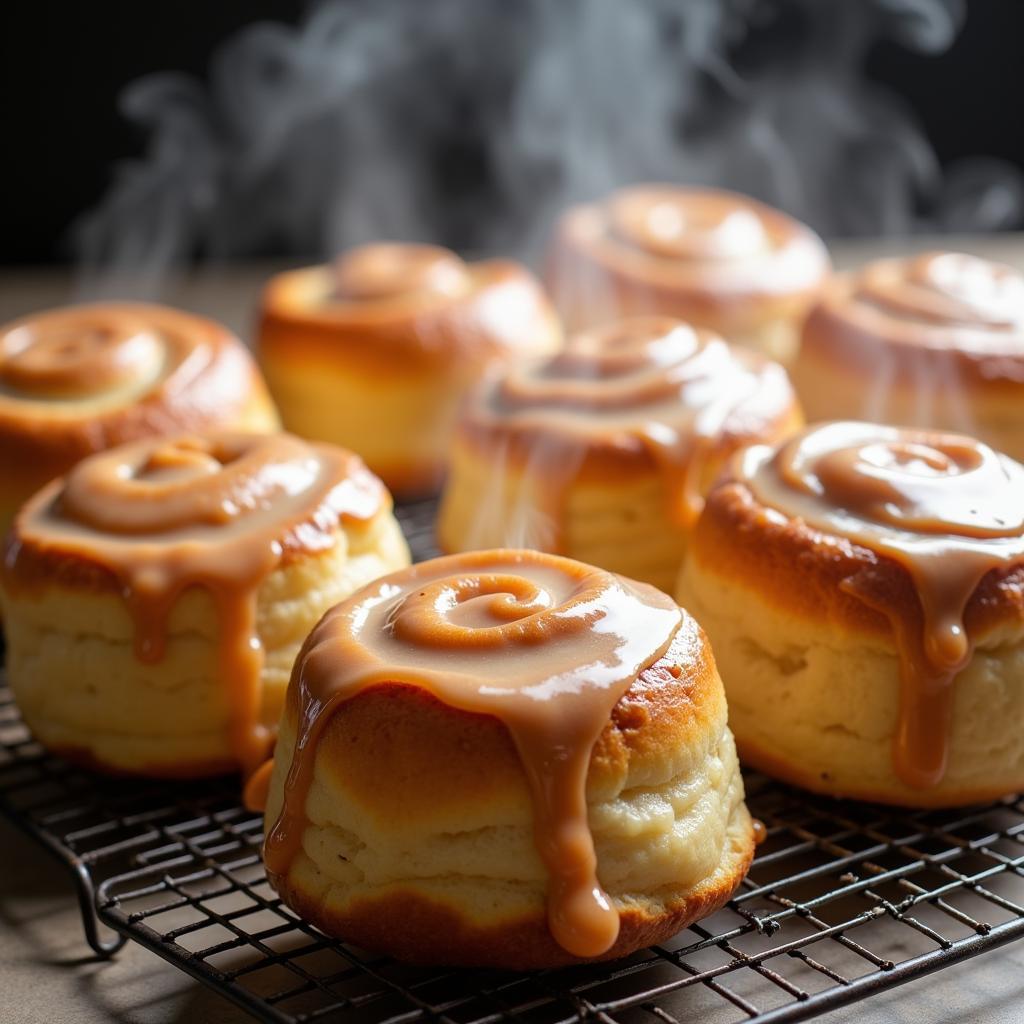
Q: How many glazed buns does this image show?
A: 8